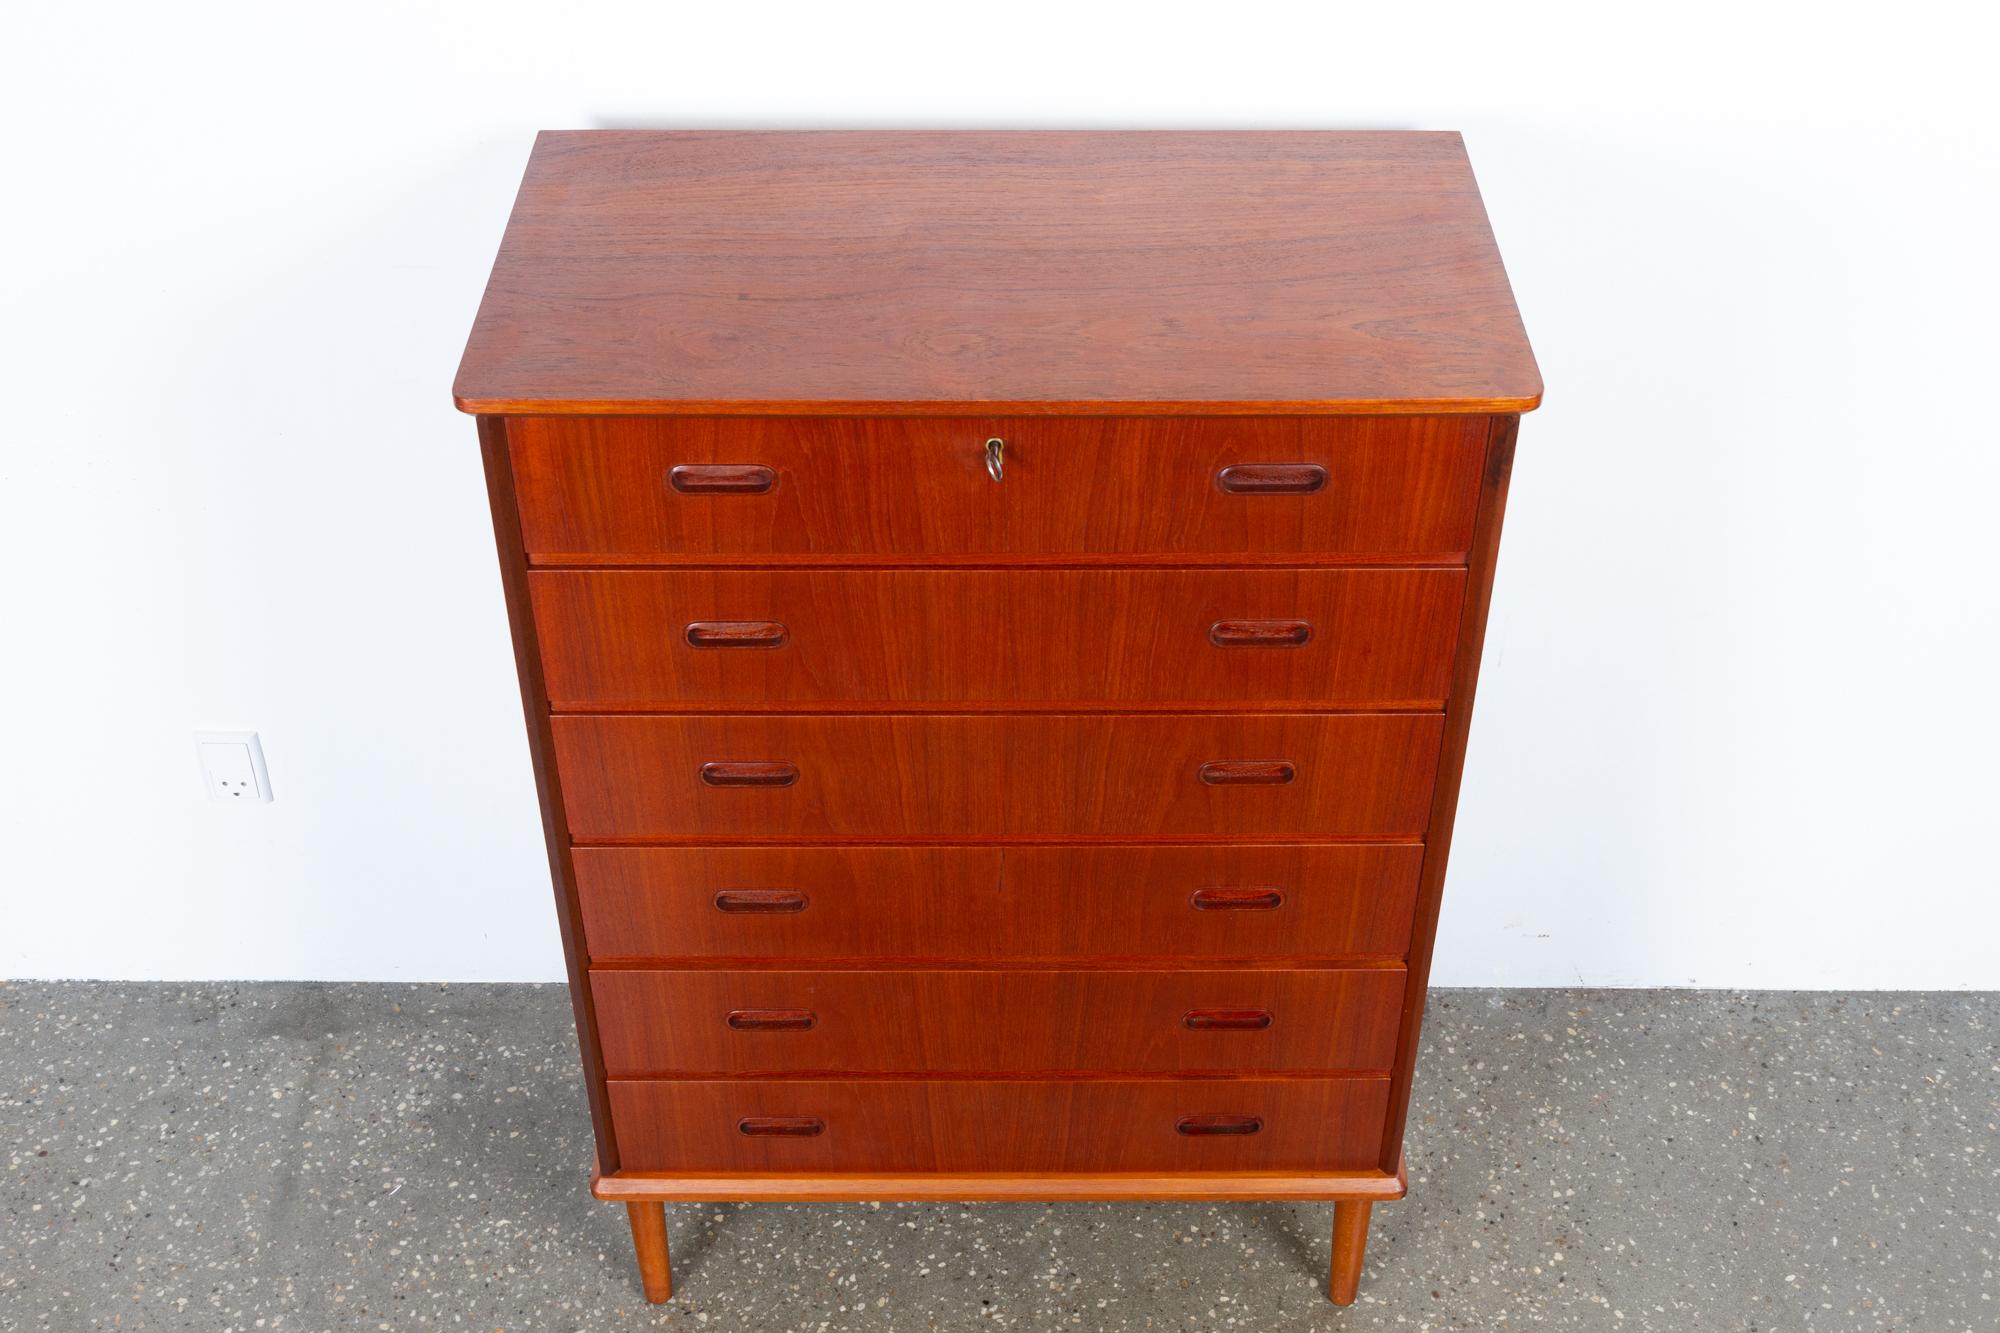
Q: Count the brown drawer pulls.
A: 12